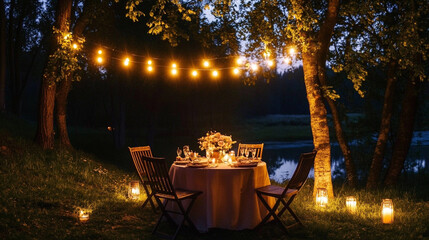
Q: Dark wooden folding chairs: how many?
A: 4